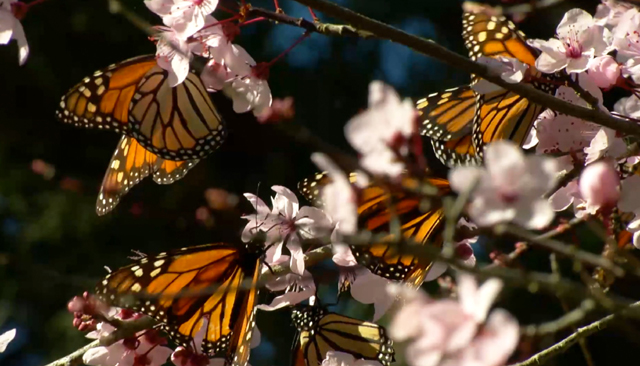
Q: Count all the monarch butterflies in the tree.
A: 5